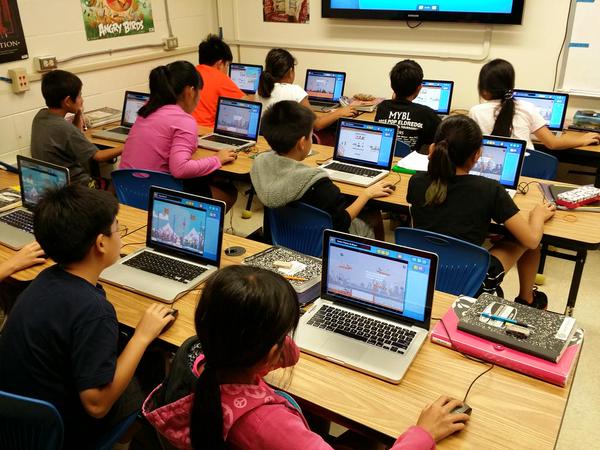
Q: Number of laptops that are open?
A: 11